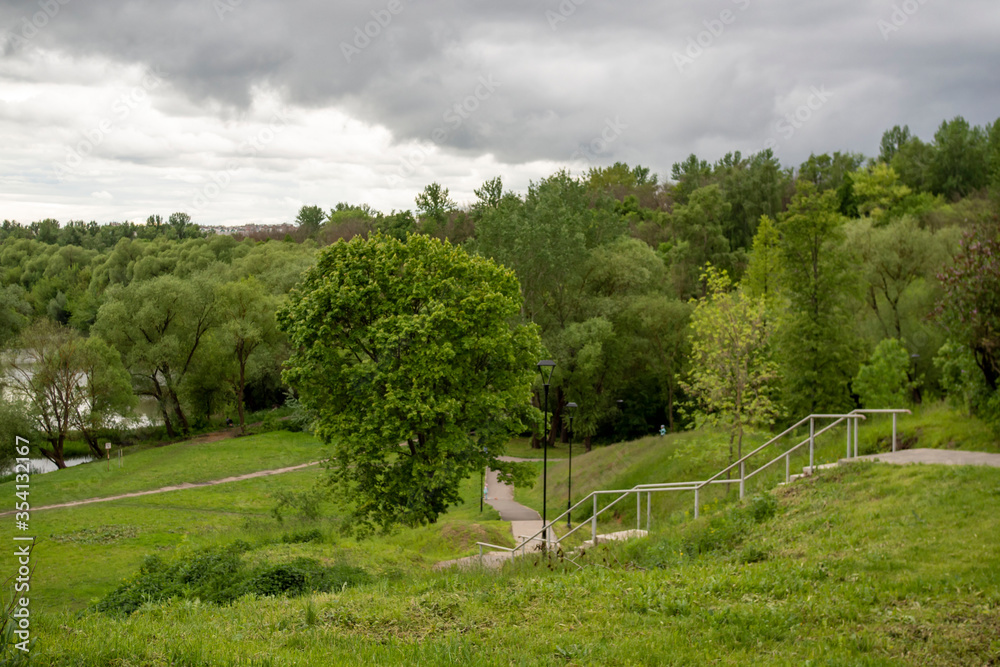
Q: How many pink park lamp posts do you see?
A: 0